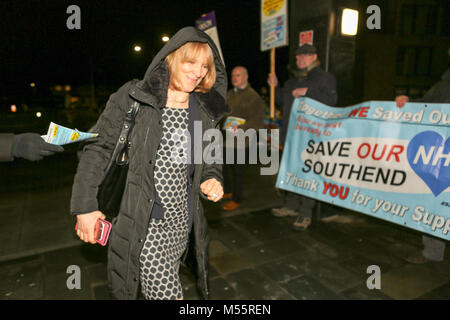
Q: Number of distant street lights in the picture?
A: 2